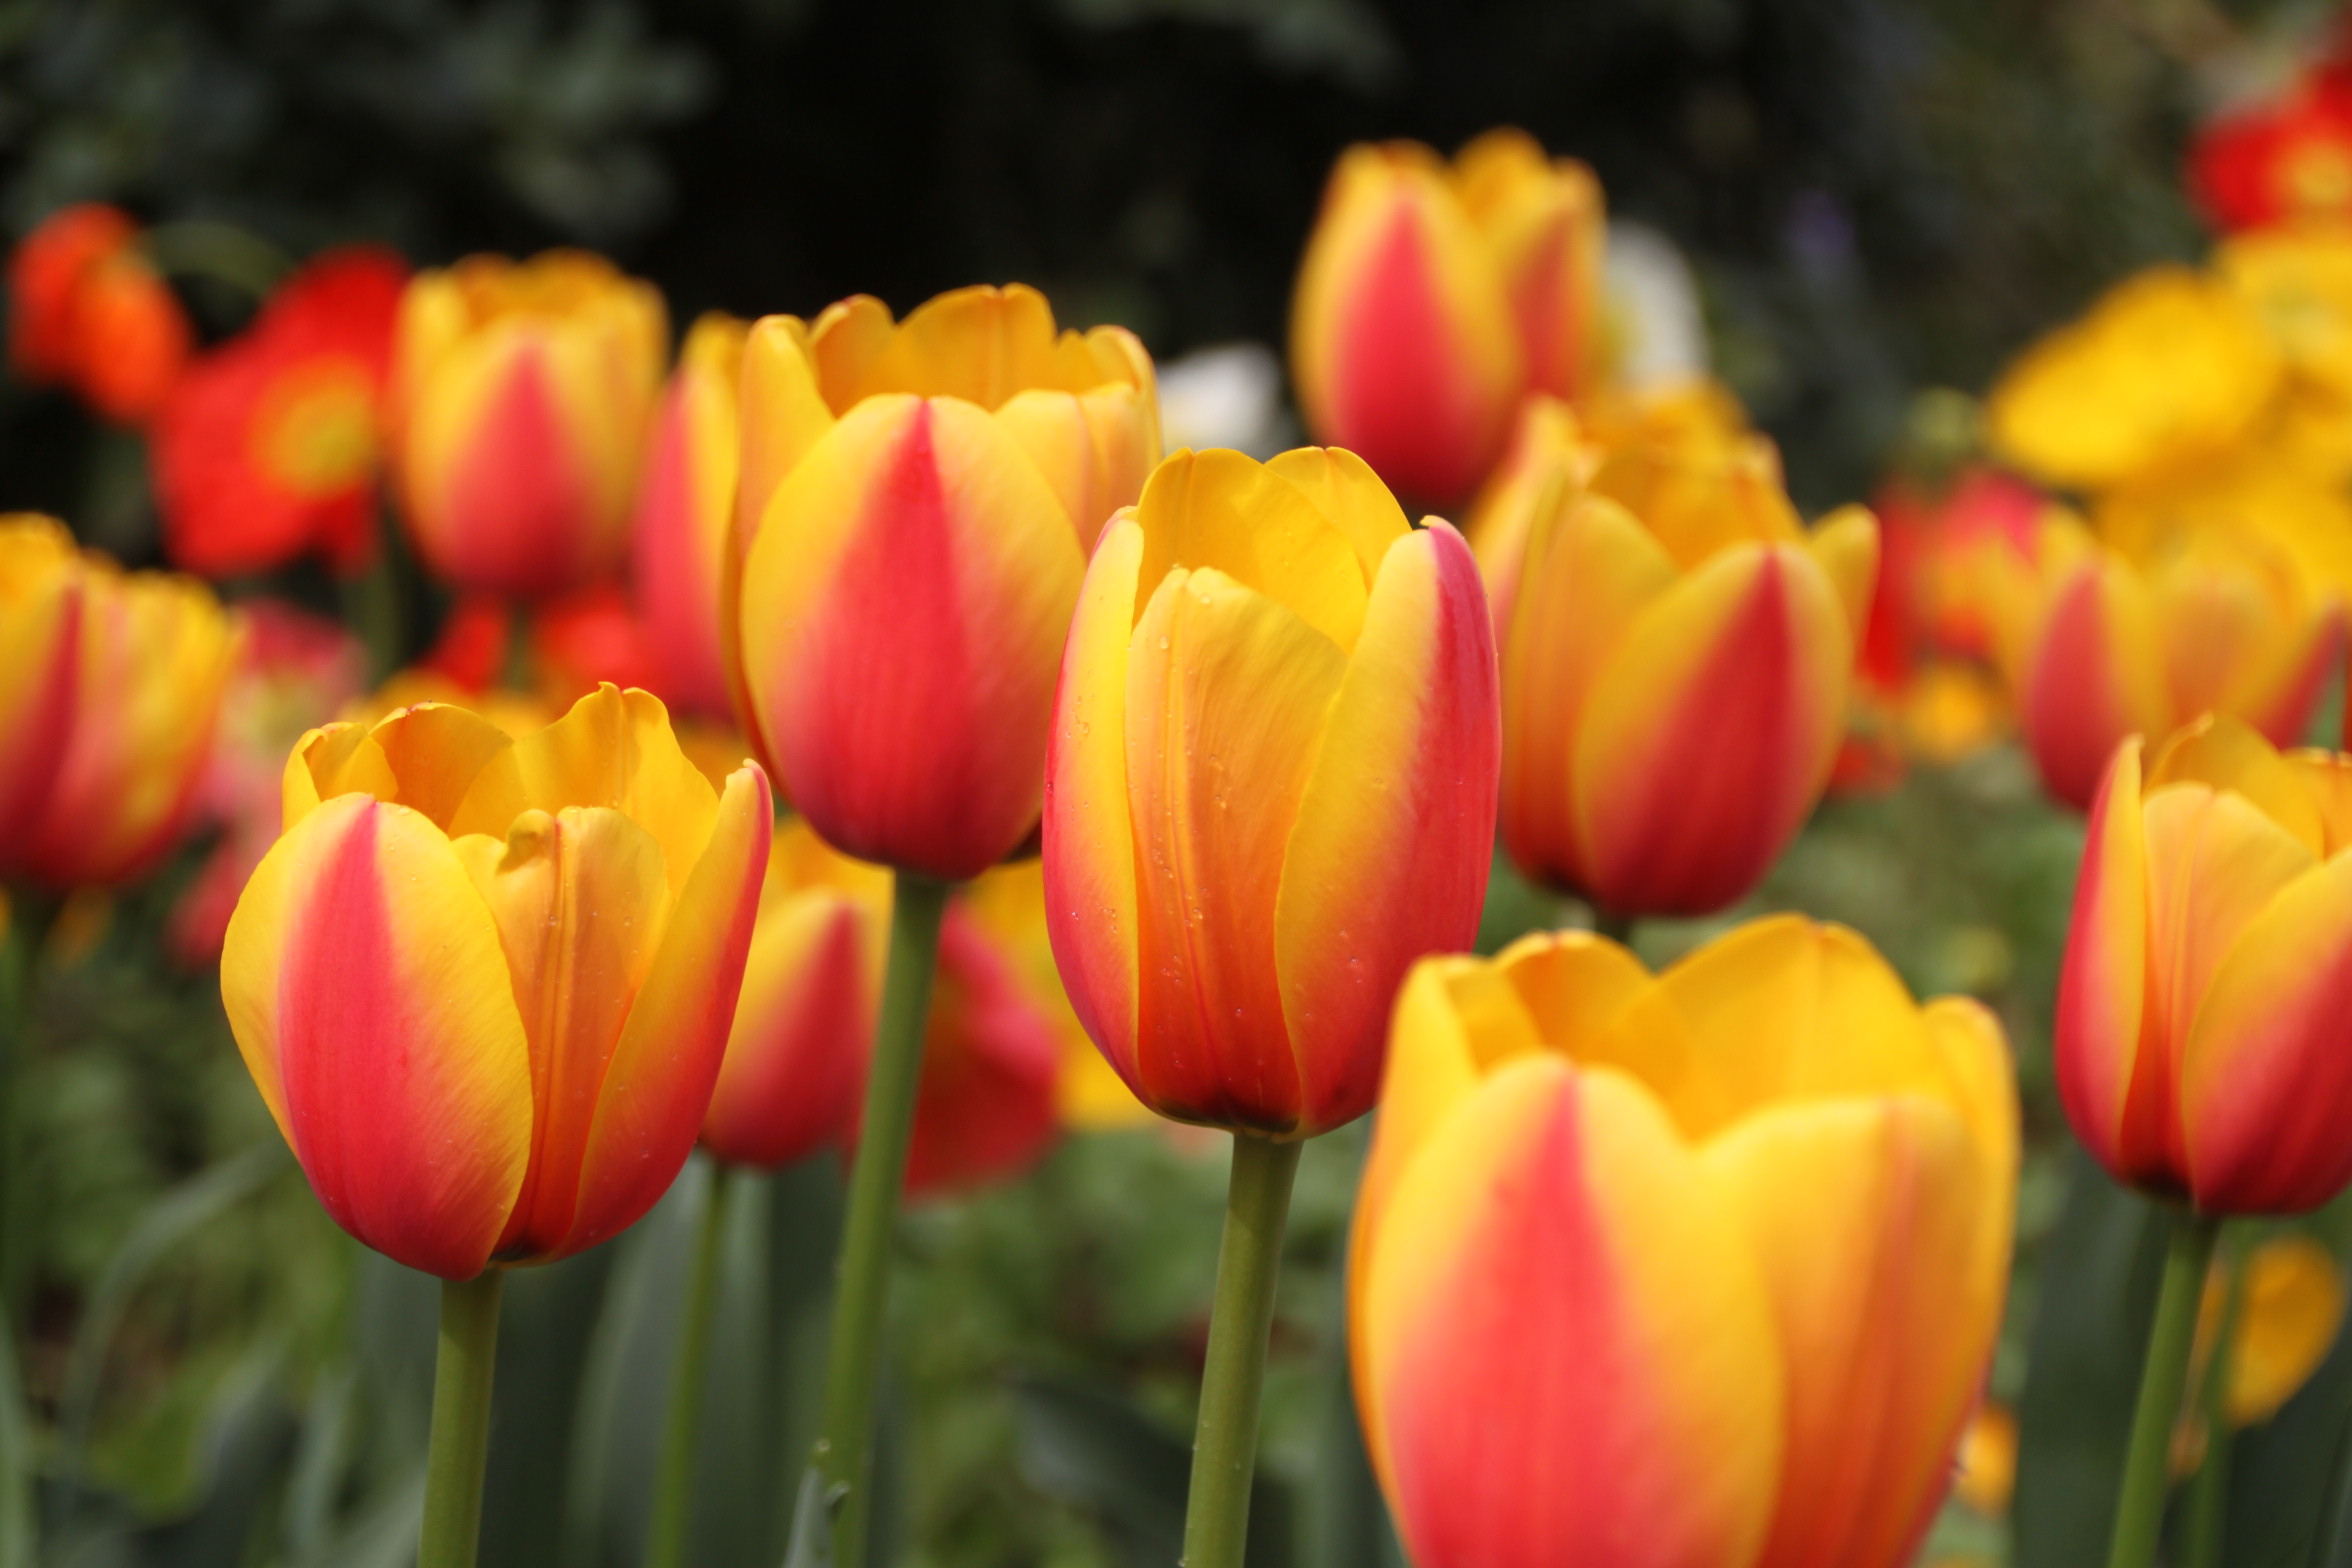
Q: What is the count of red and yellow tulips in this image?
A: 12